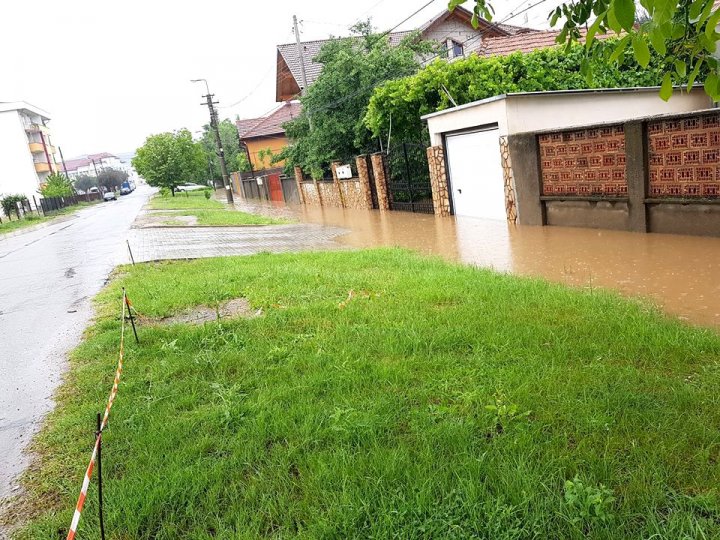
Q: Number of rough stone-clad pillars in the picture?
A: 7